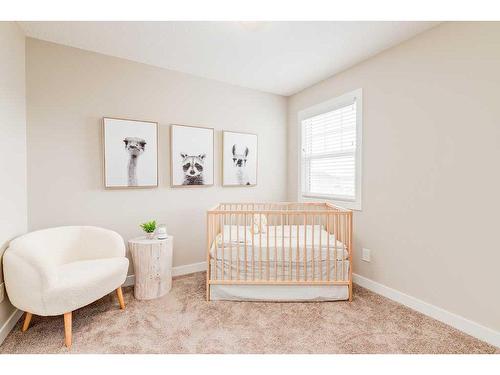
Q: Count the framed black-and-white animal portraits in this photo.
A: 3